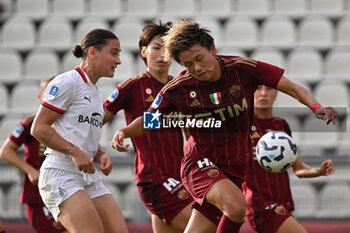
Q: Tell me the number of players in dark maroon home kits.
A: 4